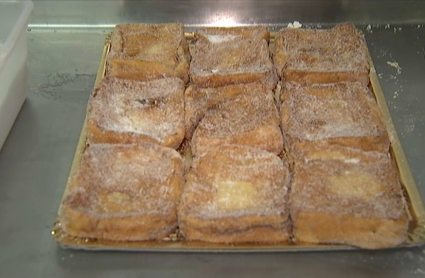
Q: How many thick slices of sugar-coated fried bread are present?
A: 9